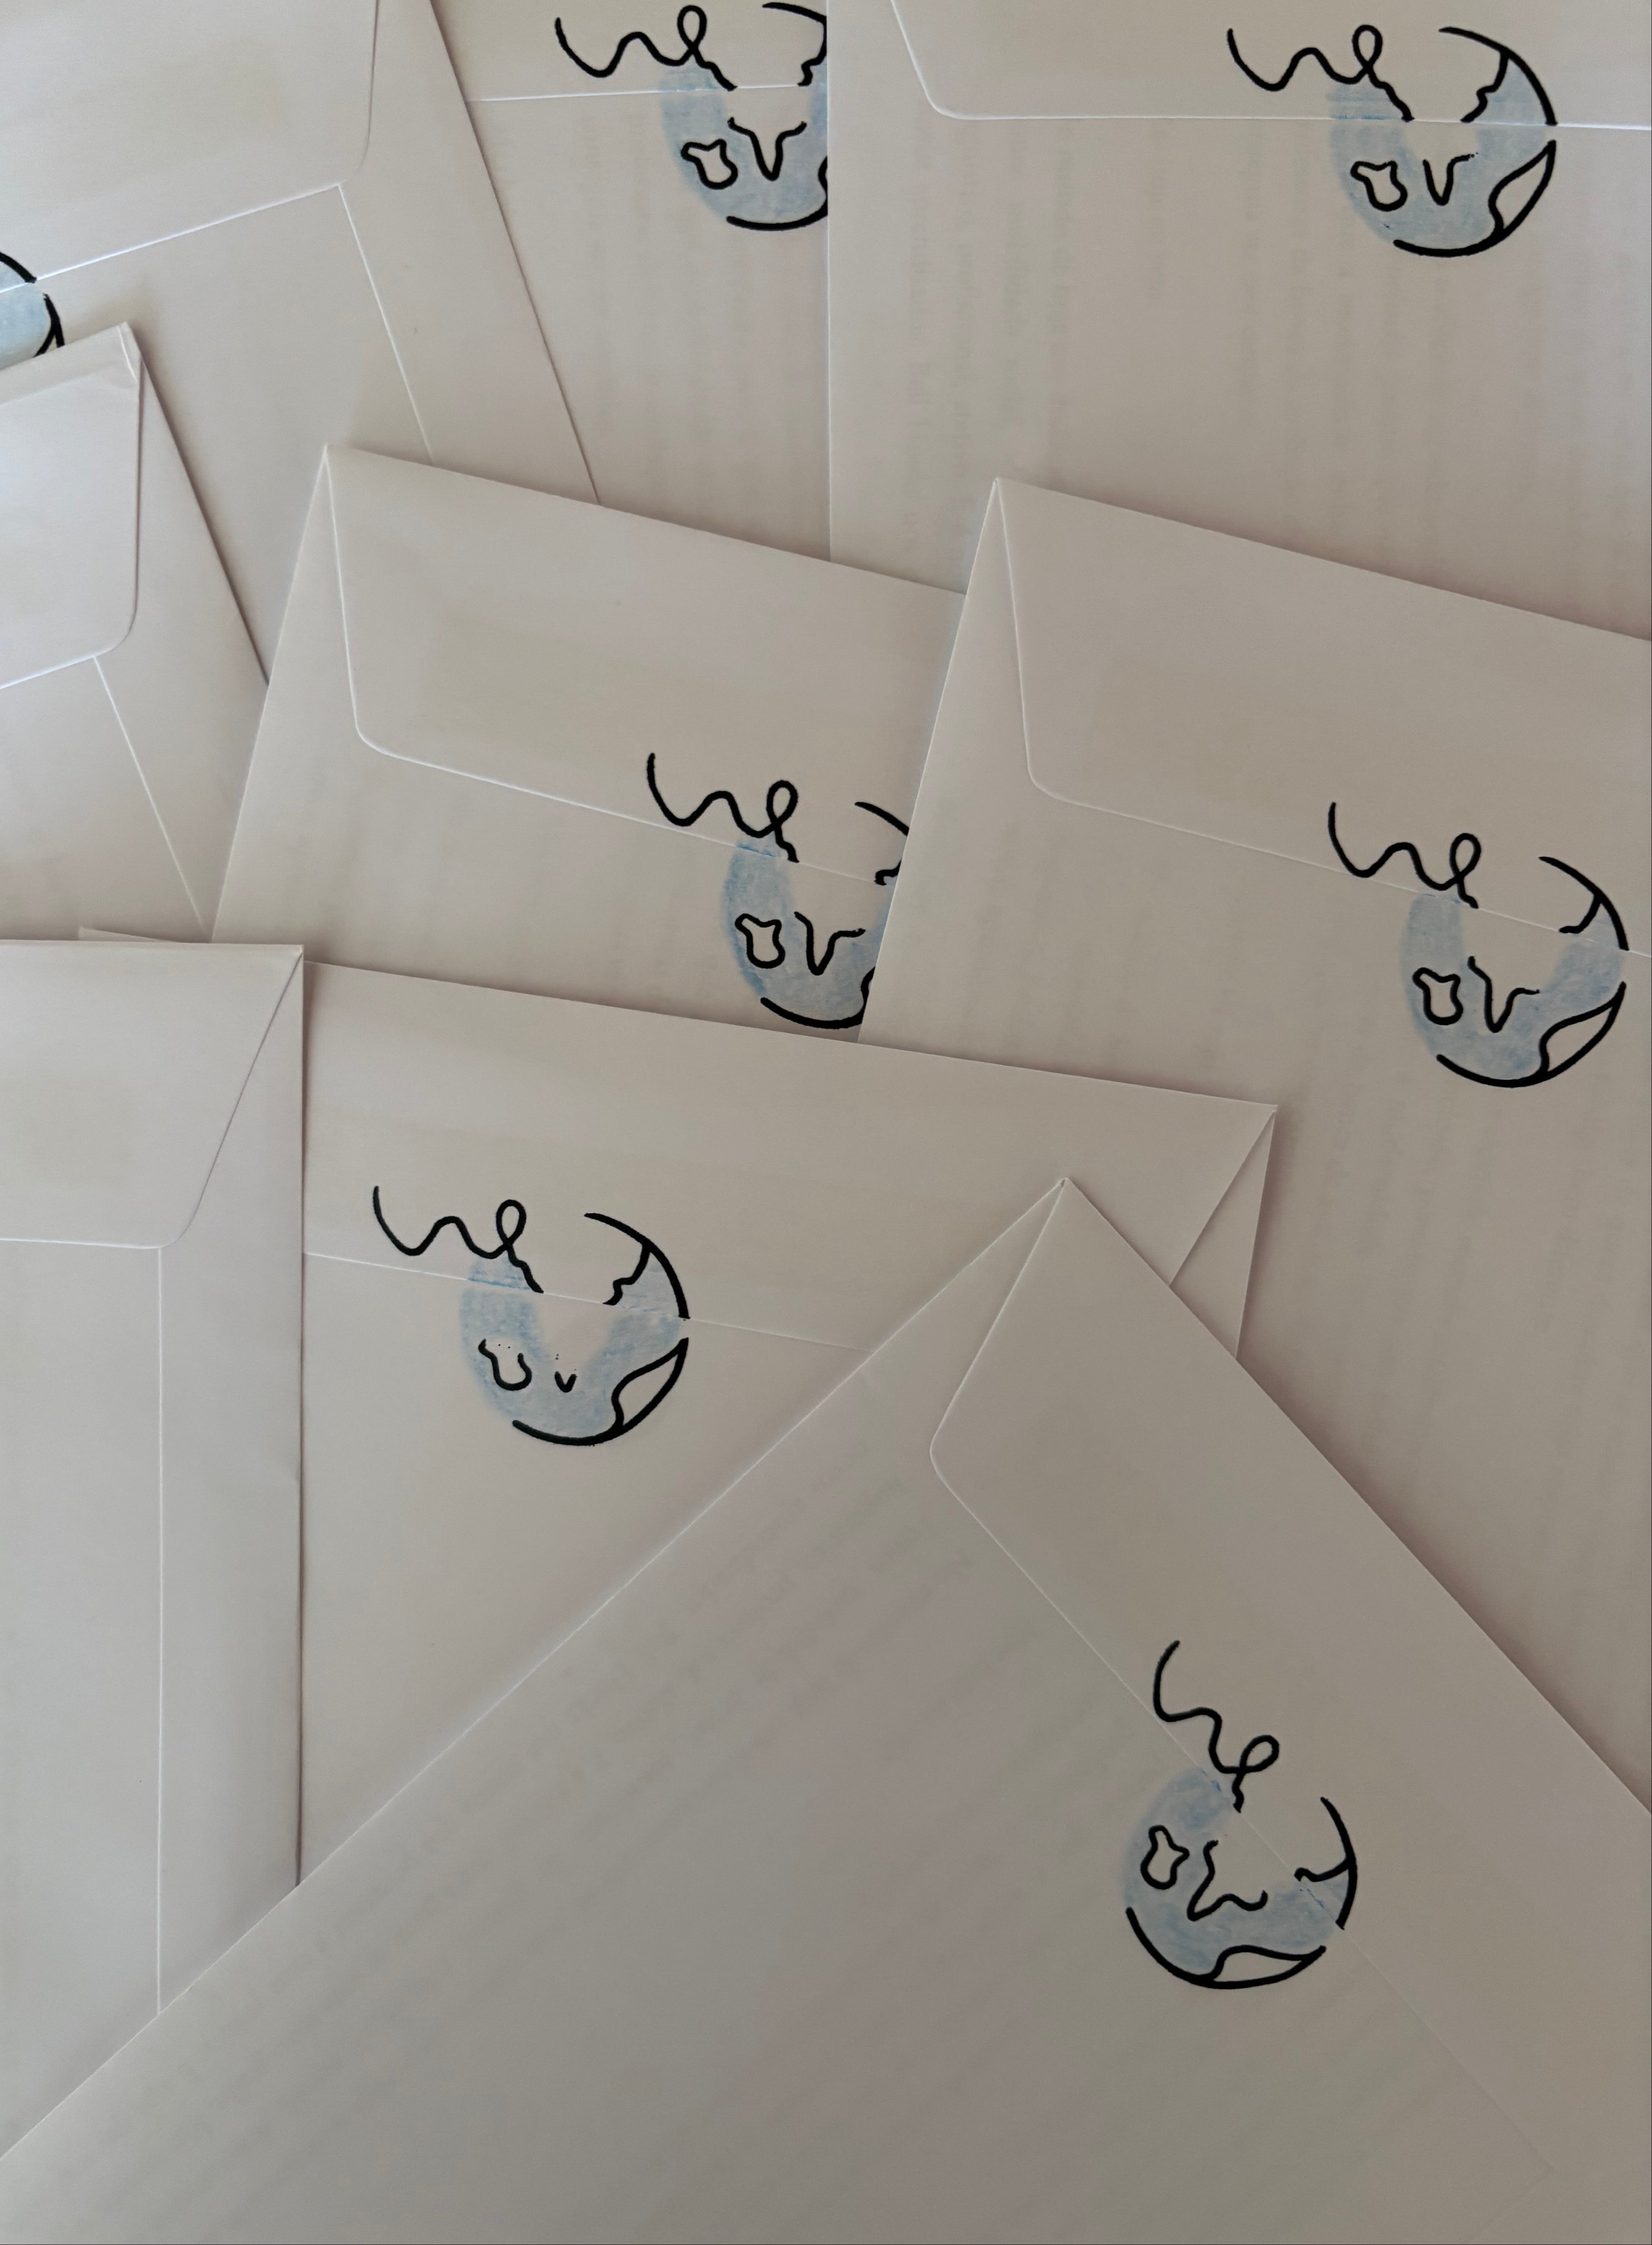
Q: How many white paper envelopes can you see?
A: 9